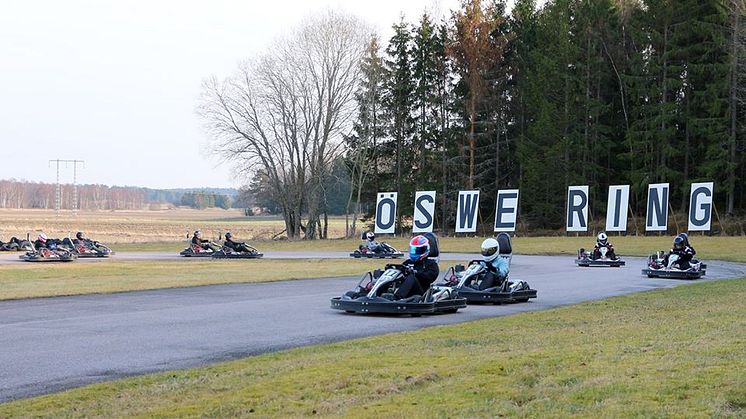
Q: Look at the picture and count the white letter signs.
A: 8